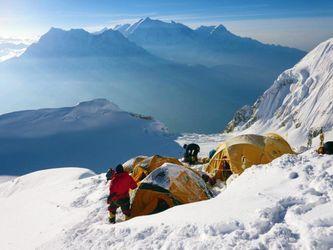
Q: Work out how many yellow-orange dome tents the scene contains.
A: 3